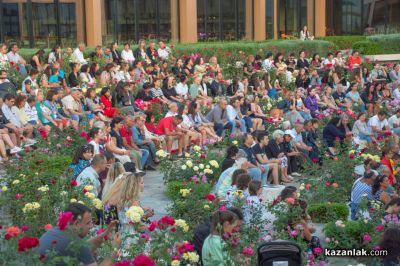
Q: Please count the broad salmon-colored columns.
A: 4